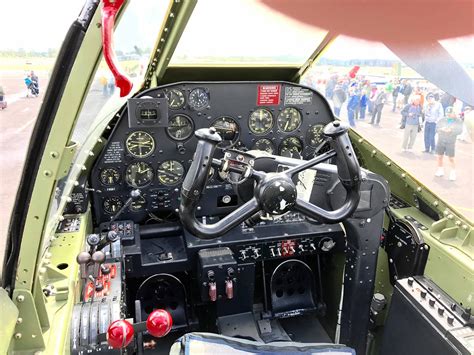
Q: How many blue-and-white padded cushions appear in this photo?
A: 1